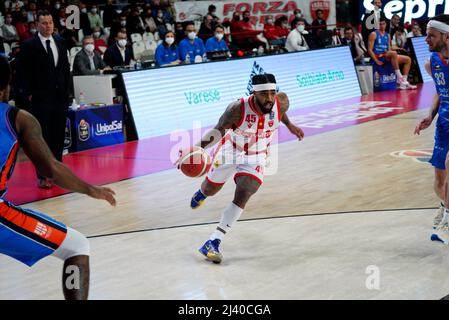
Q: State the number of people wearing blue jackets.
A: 3